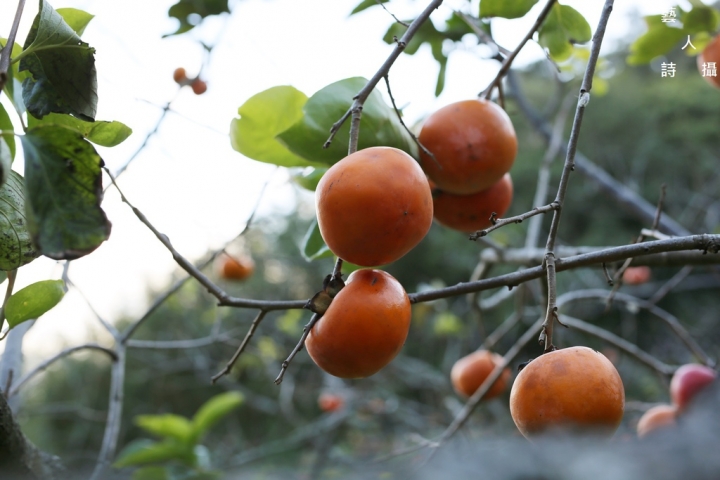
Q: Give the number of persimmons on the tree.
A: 14